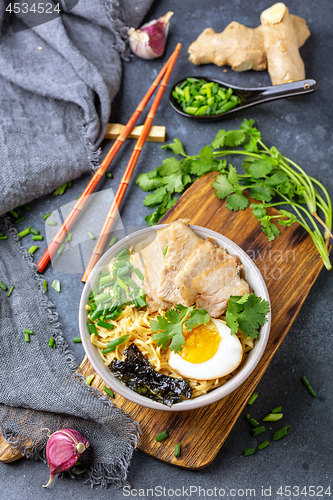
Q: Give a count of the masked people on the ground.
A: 0